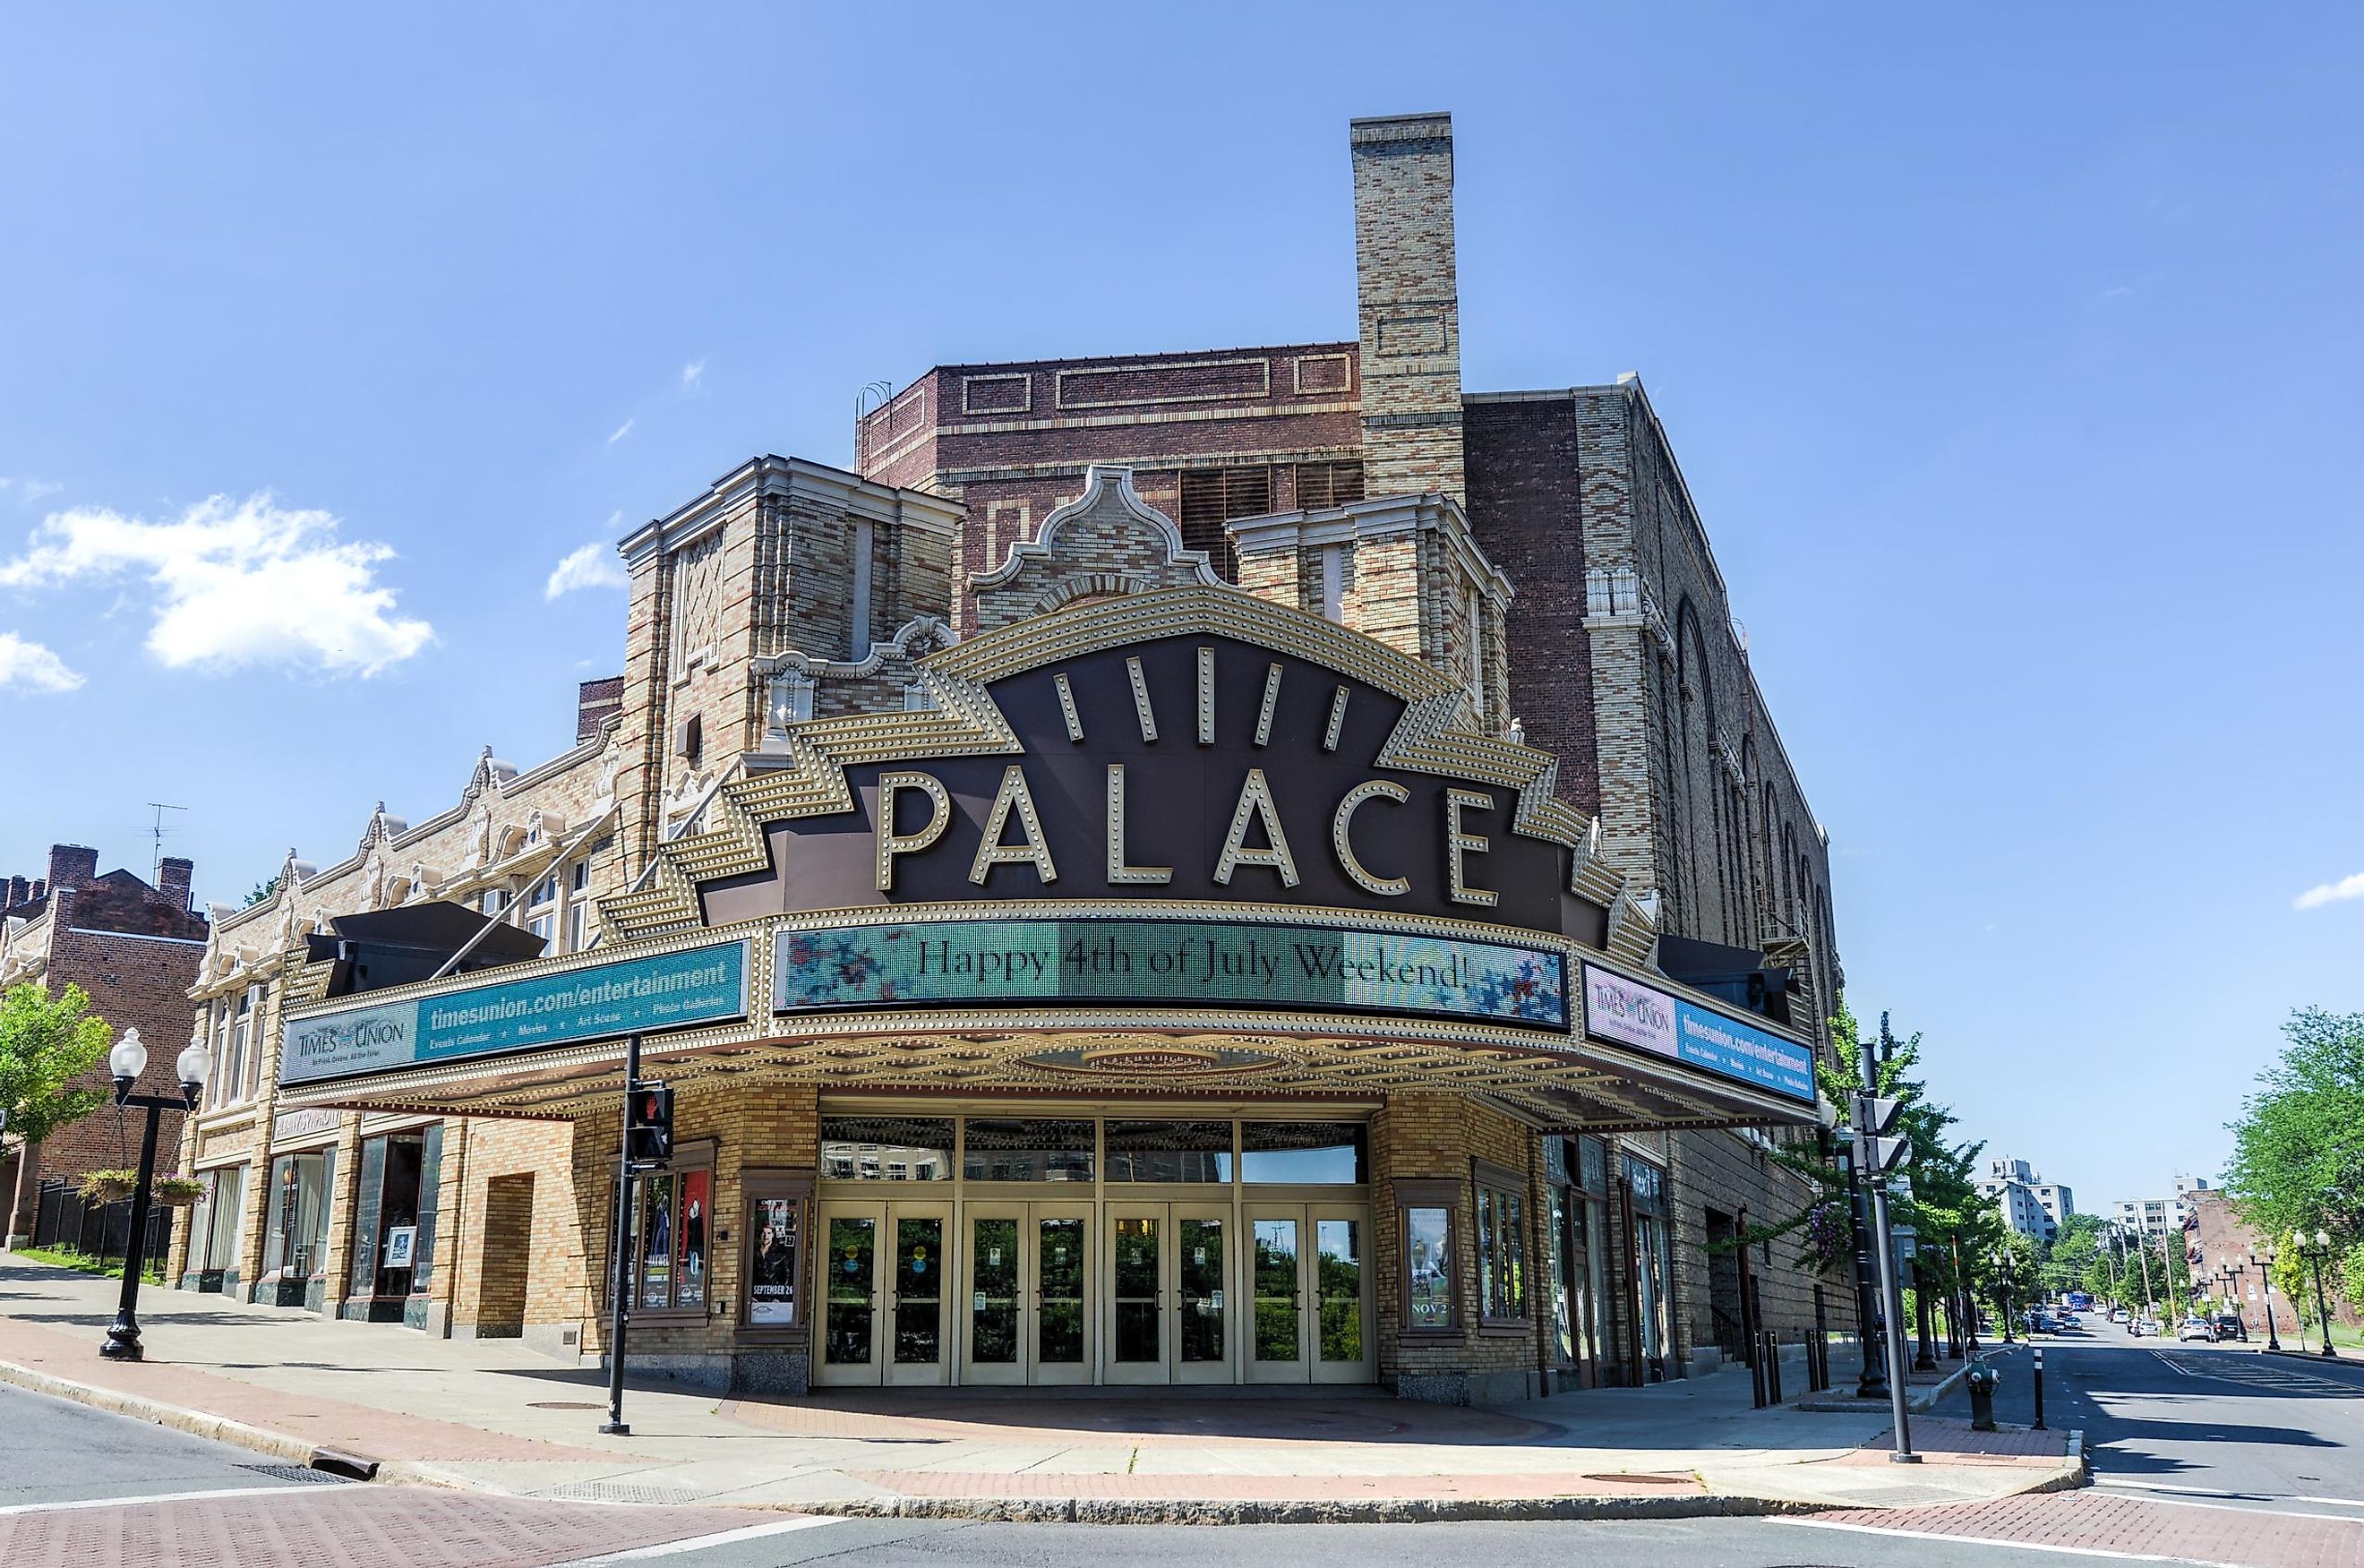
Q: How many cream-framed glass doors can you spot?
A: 8